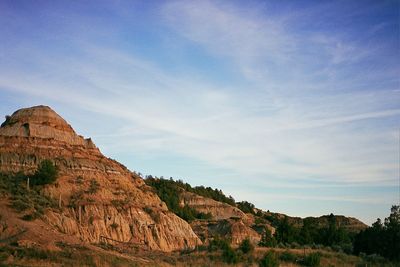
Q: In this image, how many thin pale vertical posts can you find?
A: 3